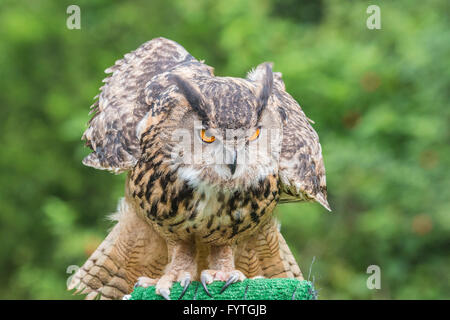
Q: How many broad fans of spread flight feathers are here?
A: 2